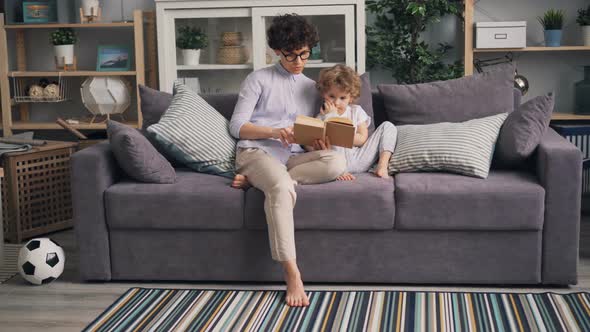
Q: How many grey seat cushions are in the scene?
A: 3